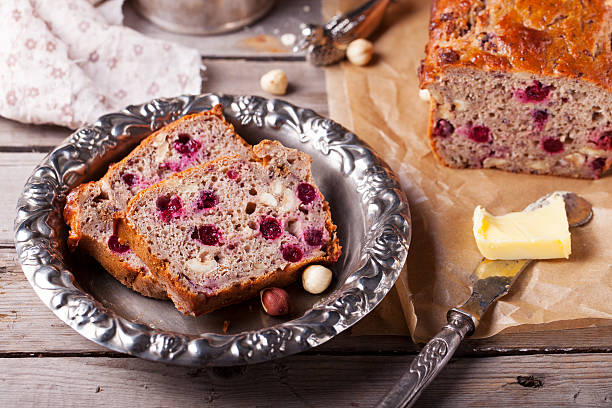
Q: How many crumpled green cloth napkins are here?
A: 0